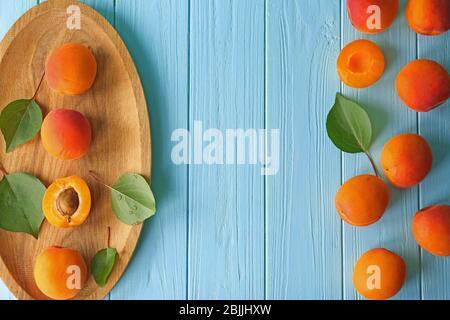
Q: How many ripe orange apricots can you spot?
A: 12